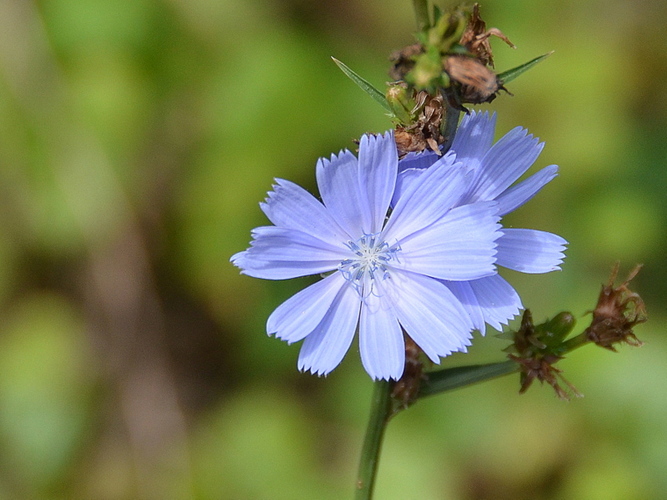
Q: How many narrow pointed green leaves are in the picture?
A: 2